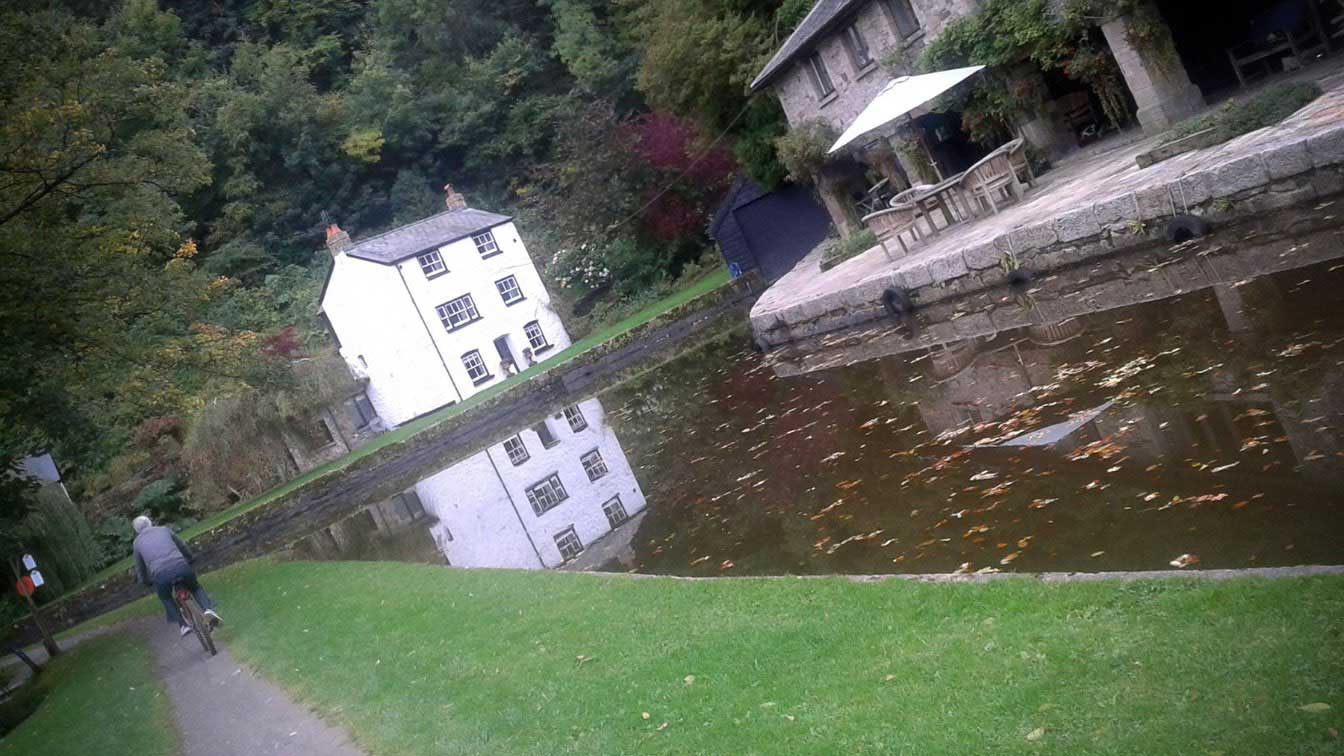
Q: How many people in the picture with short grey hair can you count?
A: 1